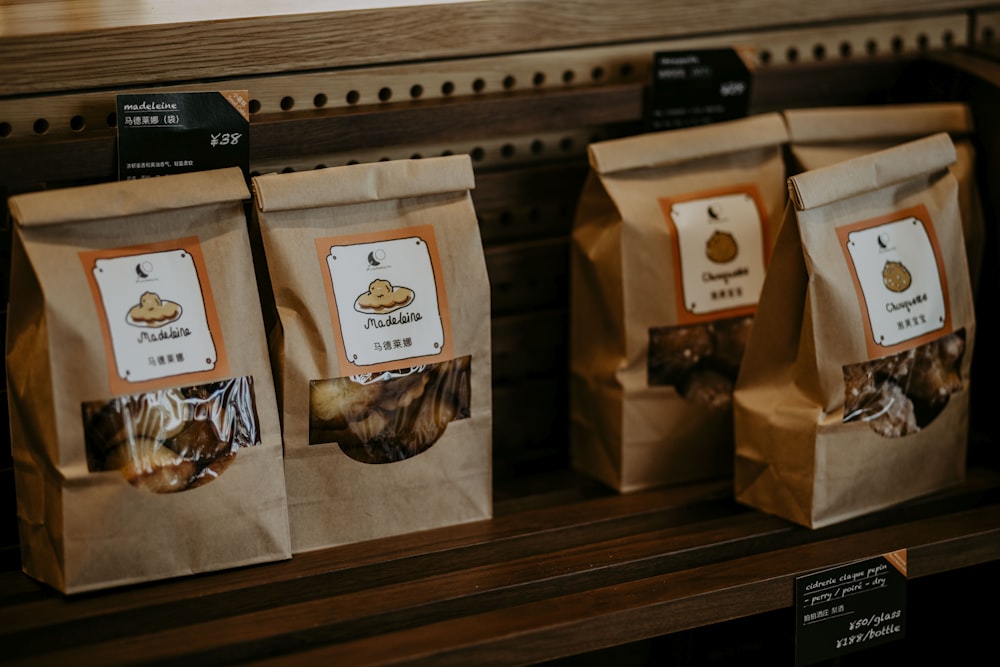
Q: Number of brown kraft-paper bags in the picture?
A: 5